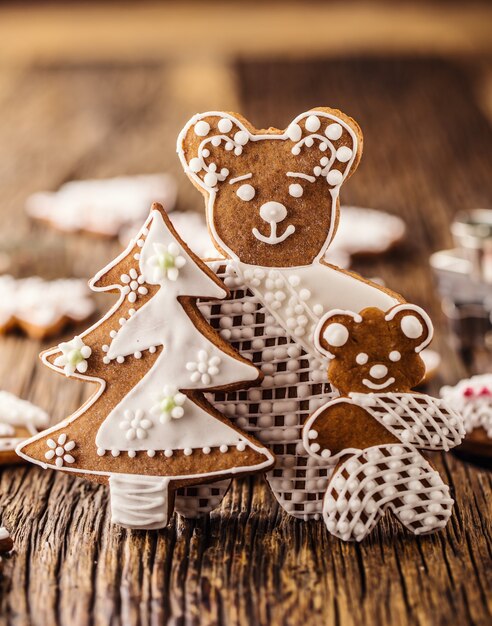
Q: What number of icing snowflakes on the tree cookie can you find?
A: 7